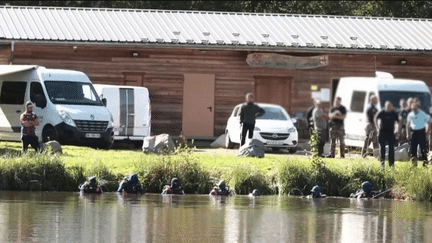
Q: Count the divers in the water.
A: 7